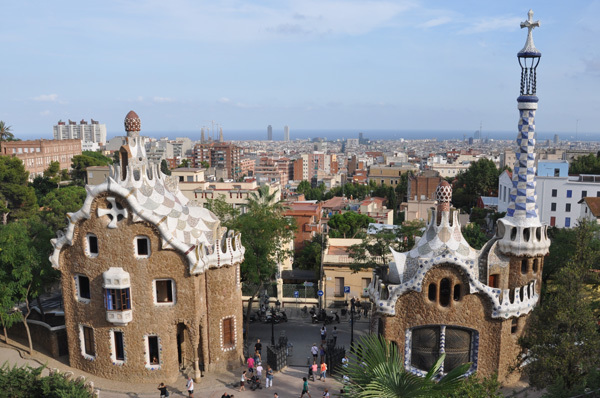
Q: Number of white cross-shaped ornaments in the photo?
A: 2